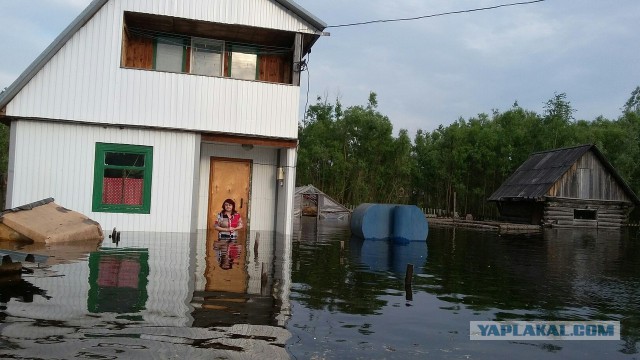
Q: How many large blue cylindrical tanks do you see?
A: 1